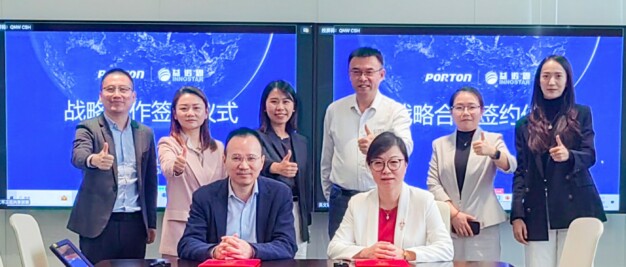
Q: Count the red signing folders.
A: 2